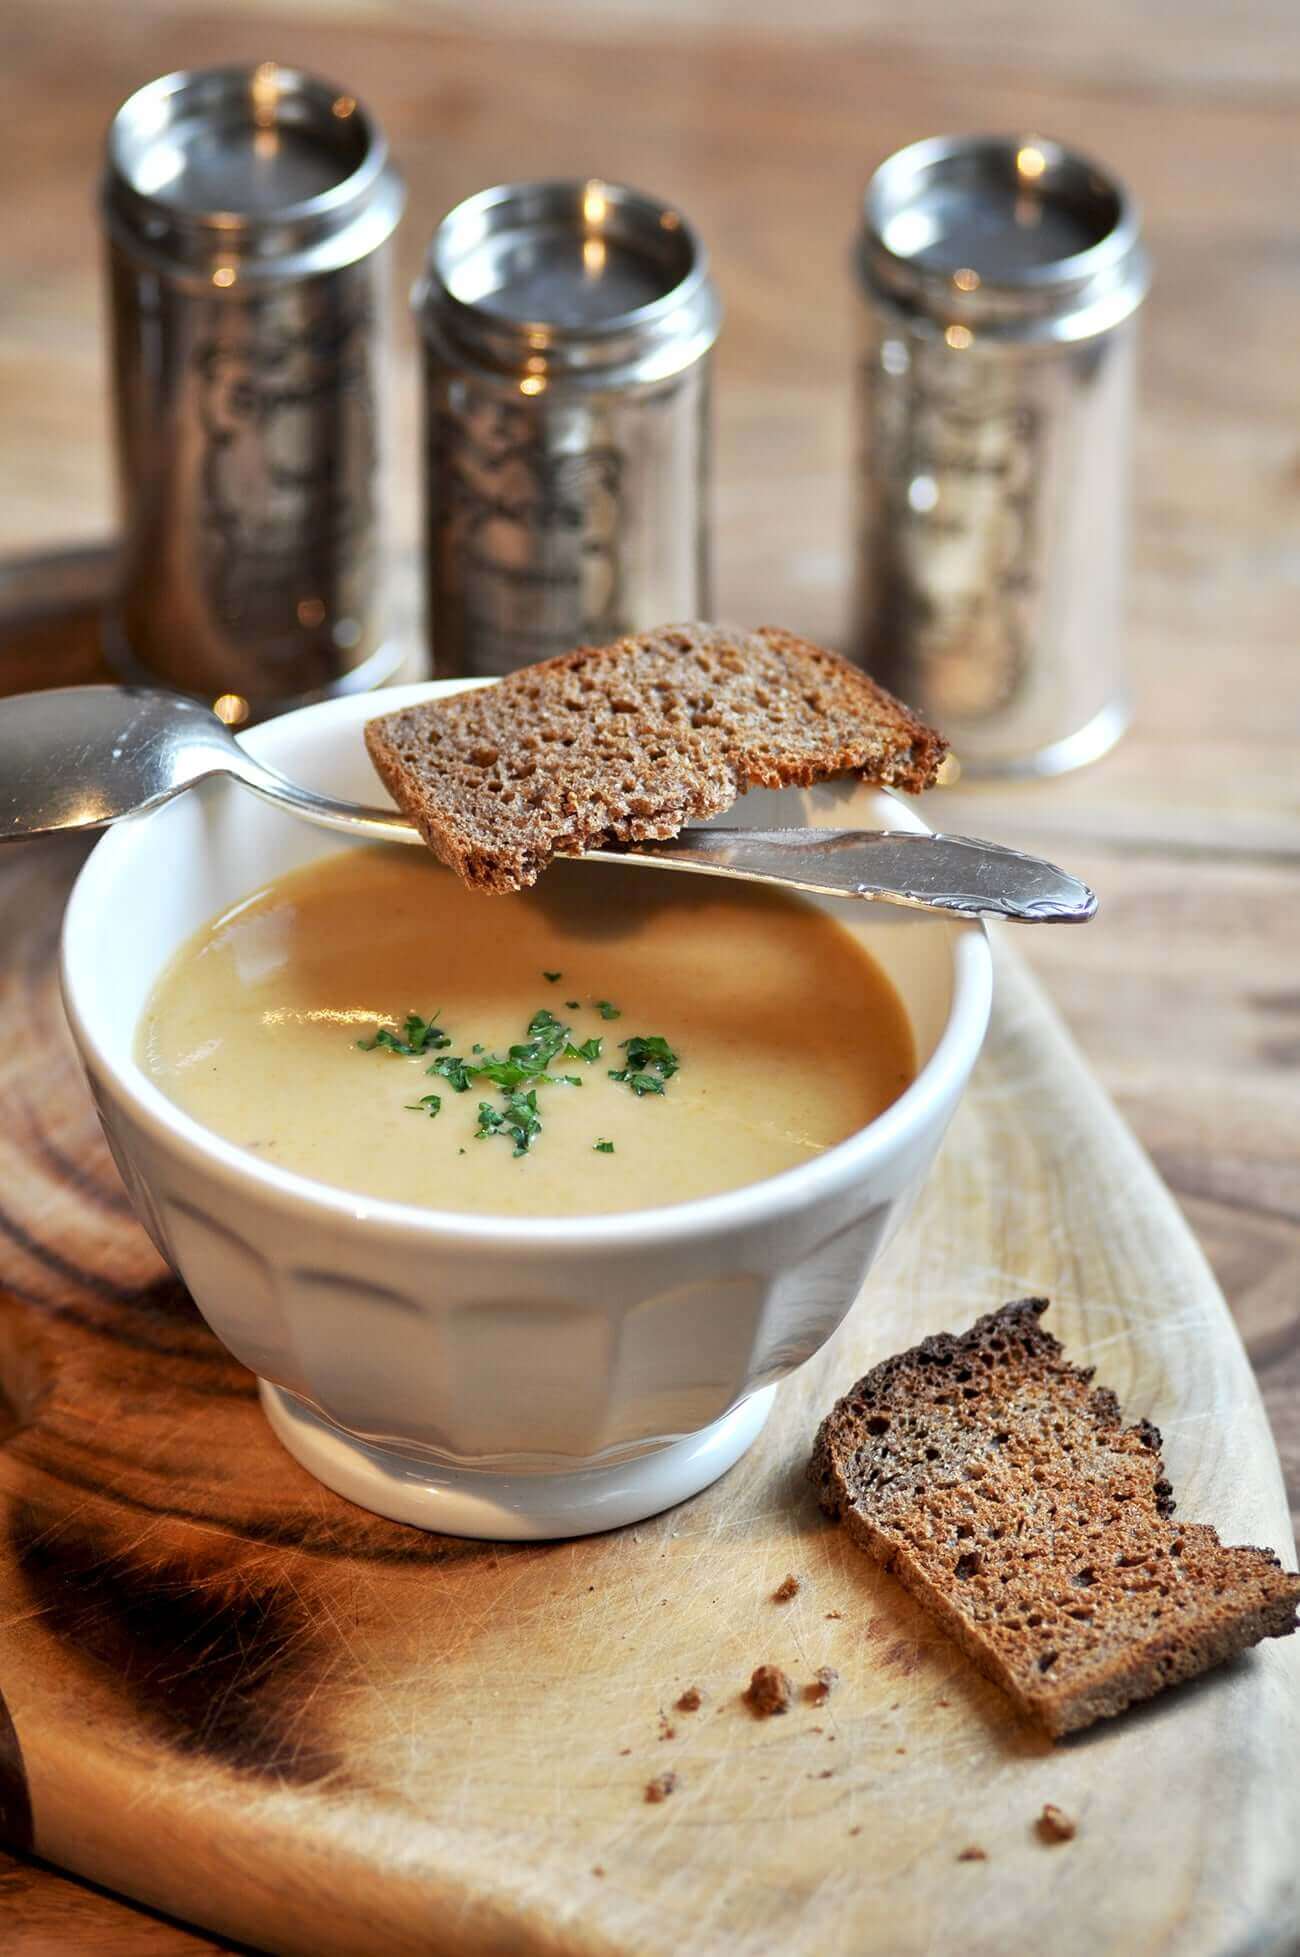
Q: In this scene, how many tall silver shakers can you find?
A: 3